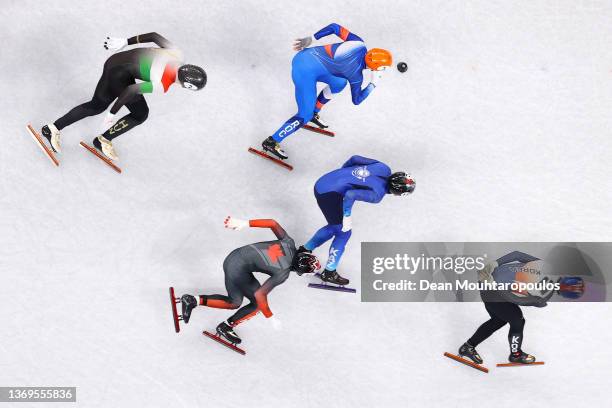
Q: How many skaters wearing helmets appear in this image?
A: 5